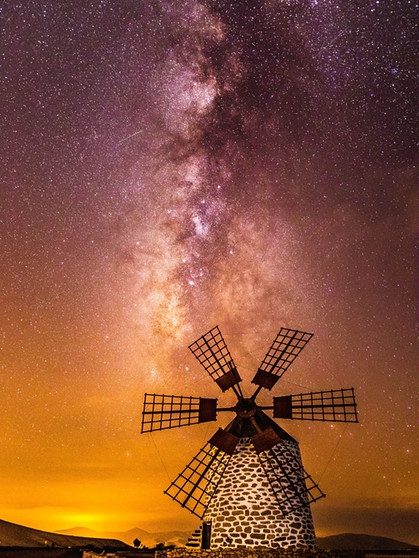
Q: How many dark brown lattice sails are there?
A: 6